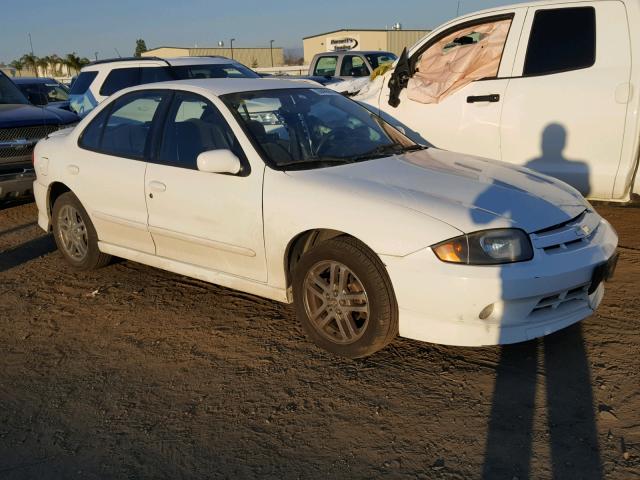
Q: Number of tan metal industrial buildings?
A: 2